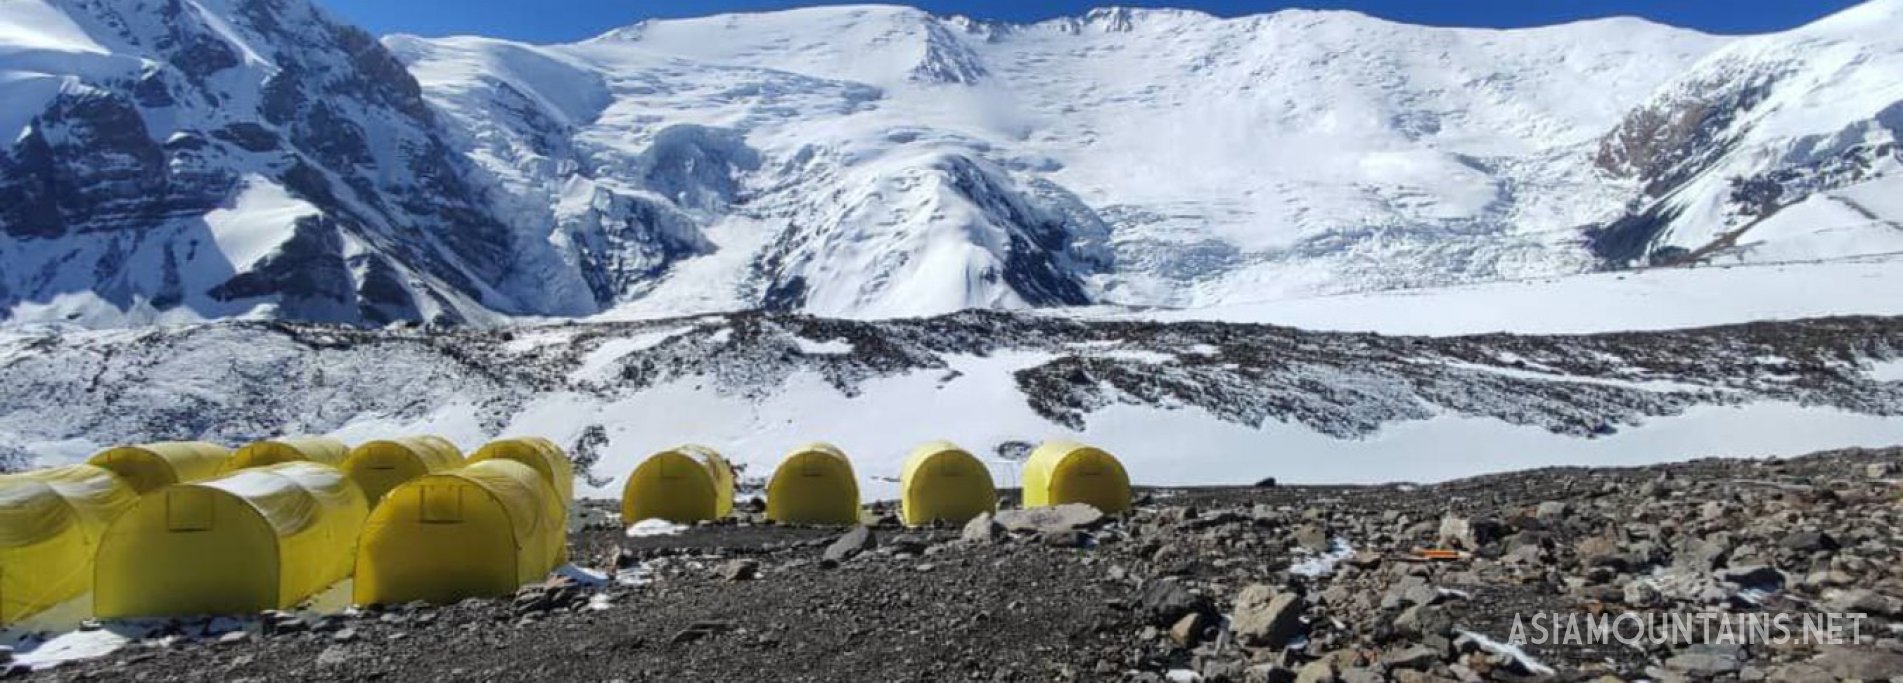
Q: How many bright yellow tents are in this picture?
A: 11